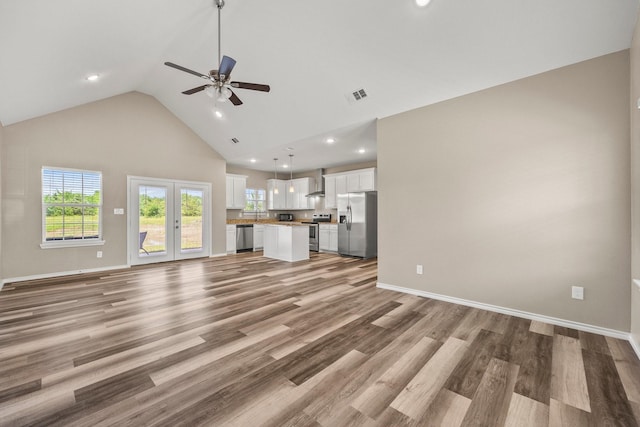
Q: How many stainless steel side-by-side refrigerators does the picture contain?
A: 1